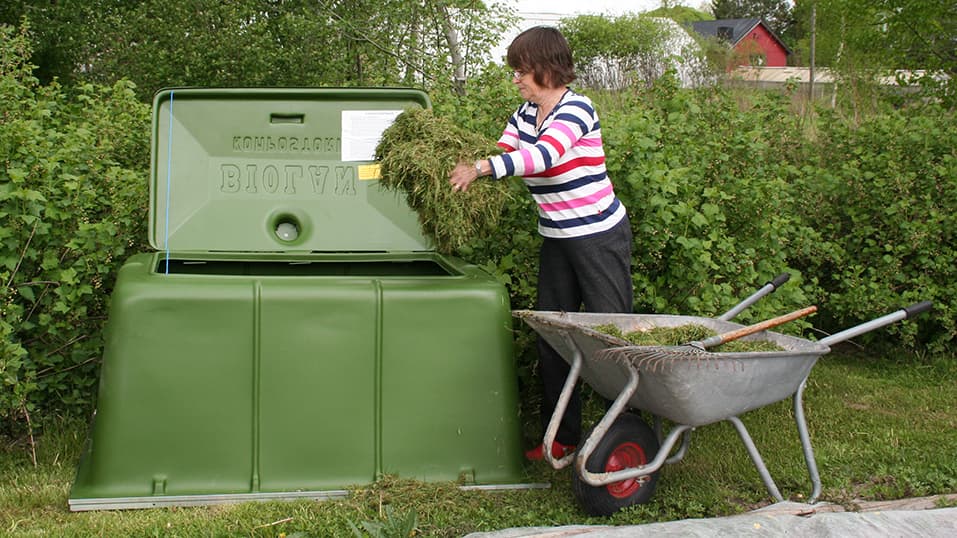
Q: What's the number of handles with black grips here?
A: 2